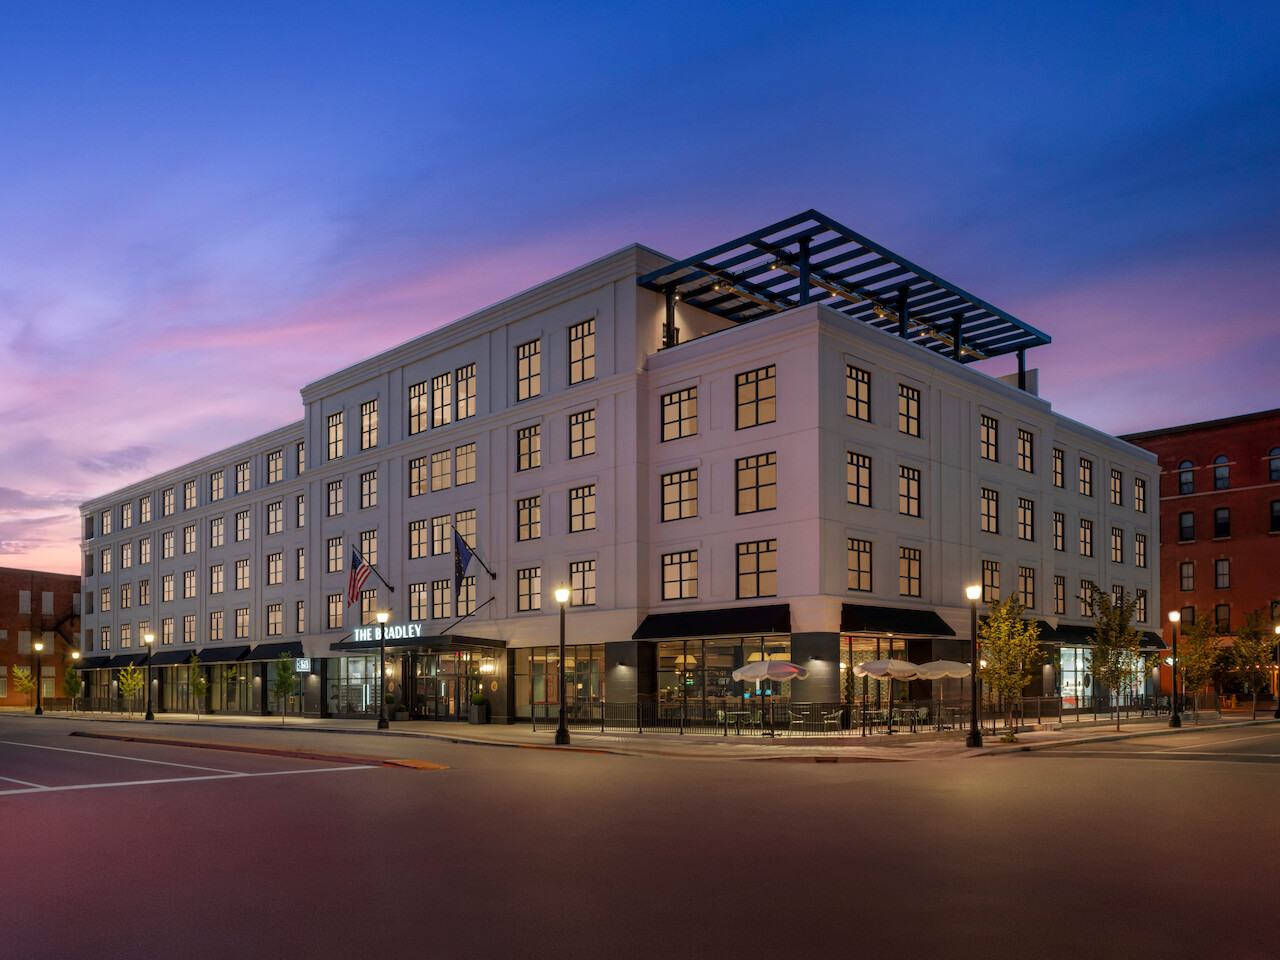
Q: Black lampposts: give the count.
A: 8